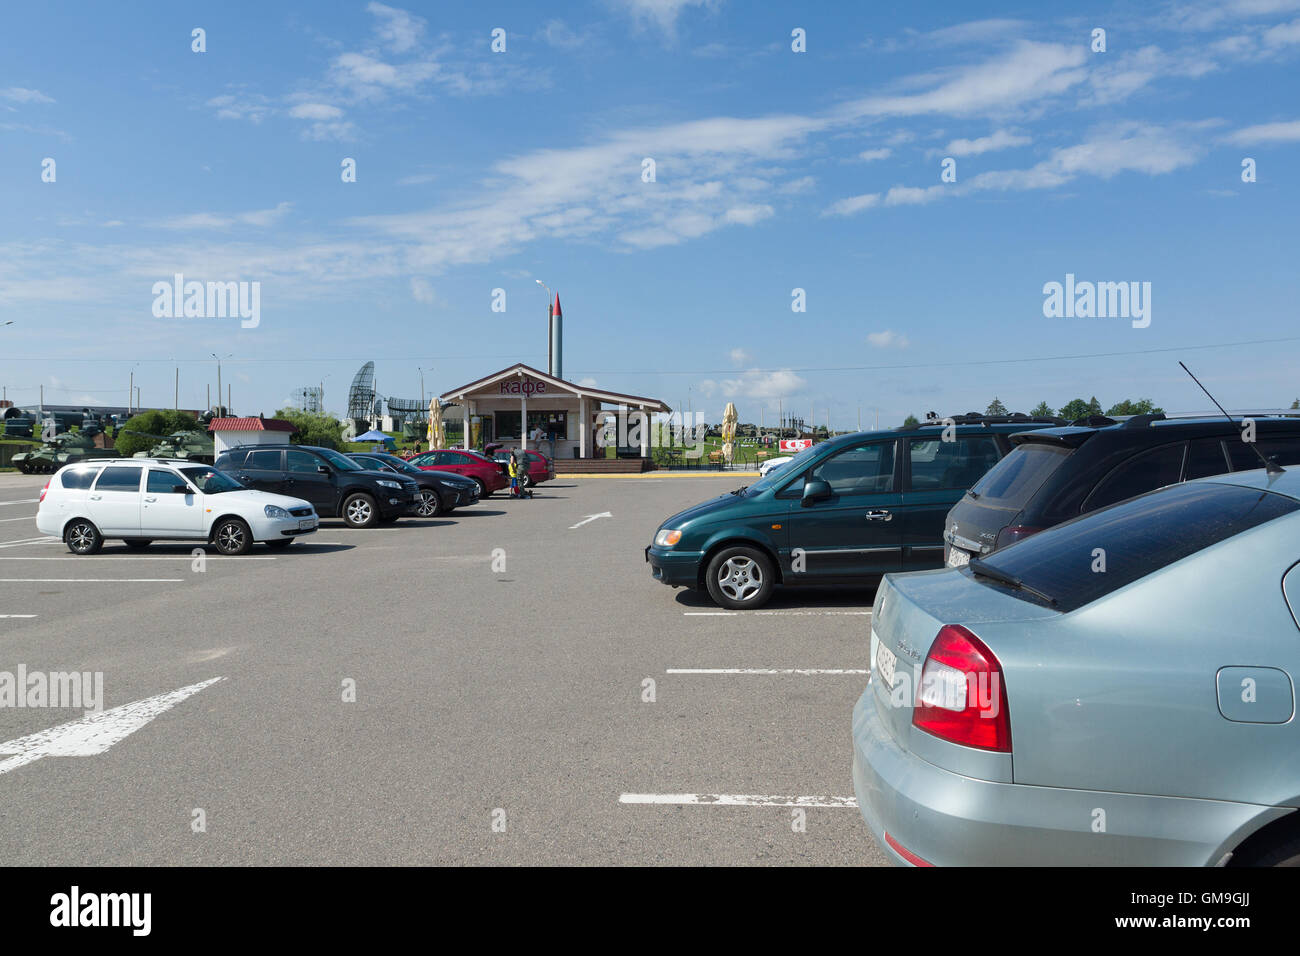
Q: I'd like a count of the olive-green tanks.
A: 2